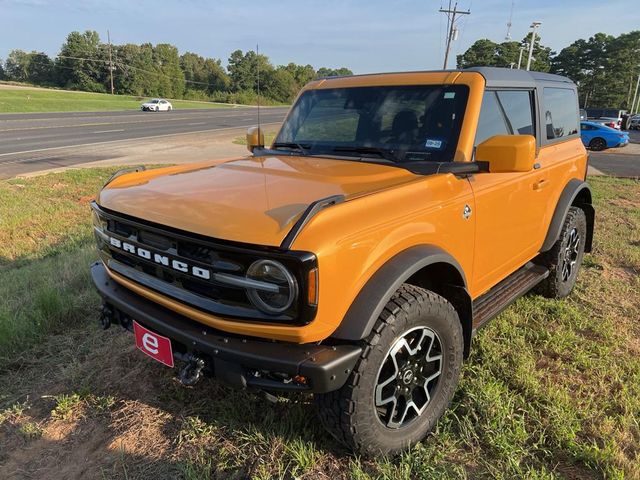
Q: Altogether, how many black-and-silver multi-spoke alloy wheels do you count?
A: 2